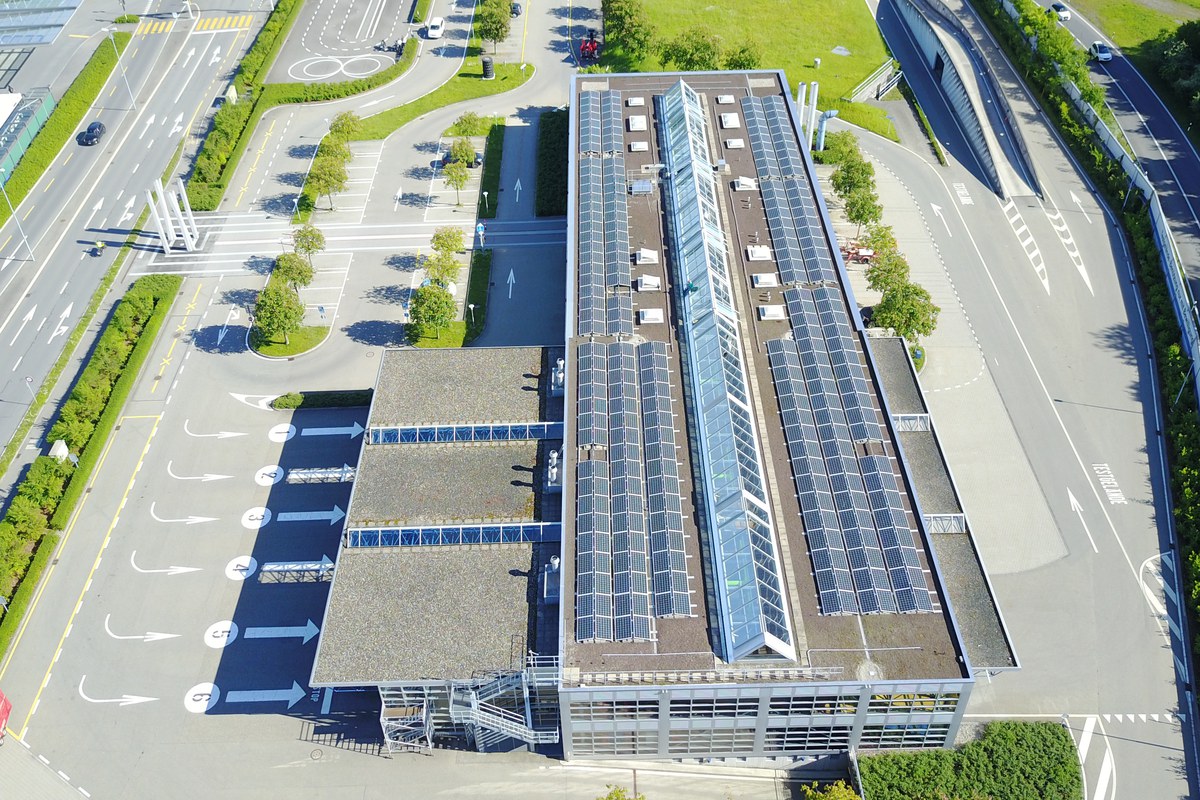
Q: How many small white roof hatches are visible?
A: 13